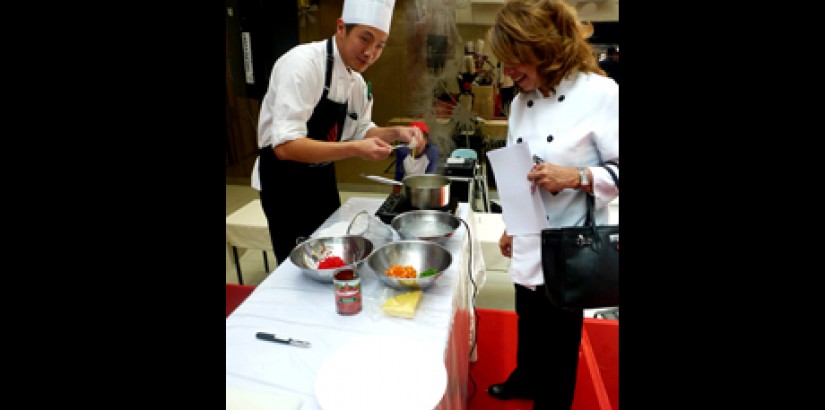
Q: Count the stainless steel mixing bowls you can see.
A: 3